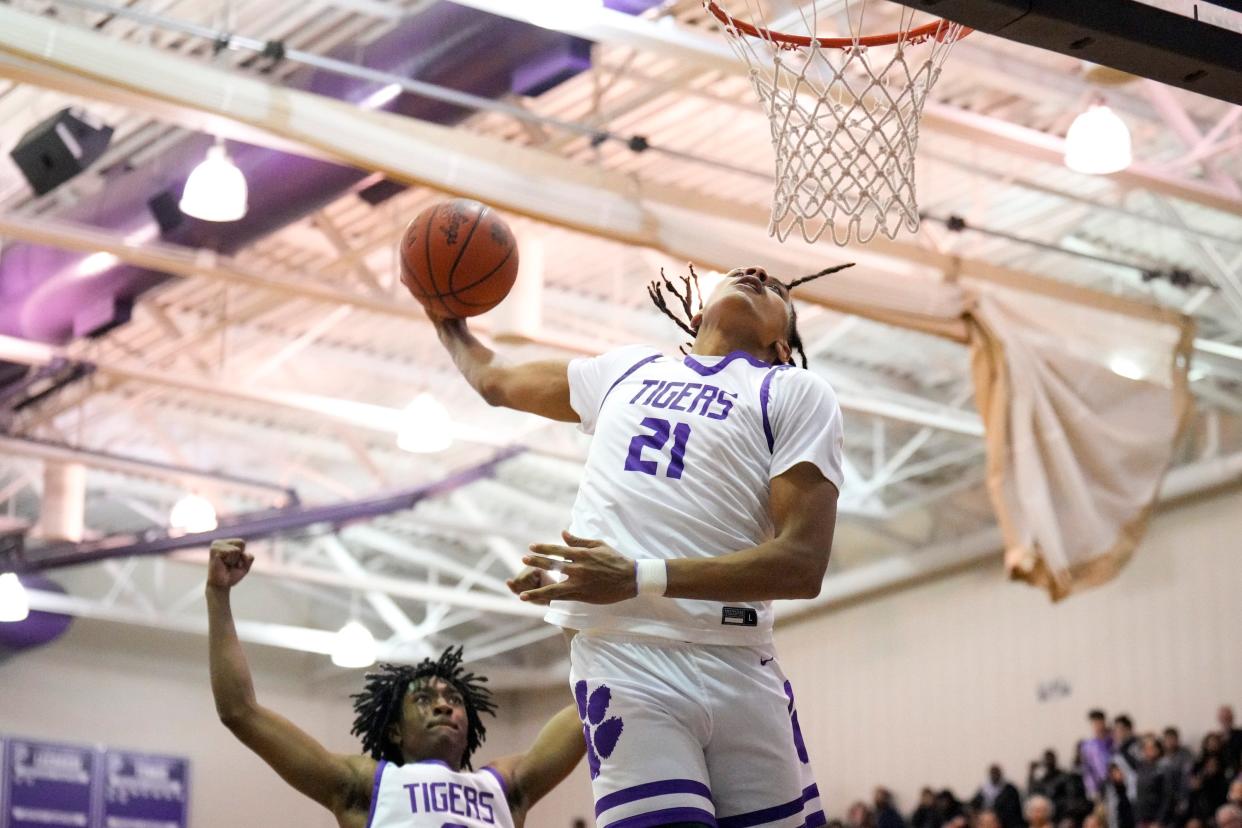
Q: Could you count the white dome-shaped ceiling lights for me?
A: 6